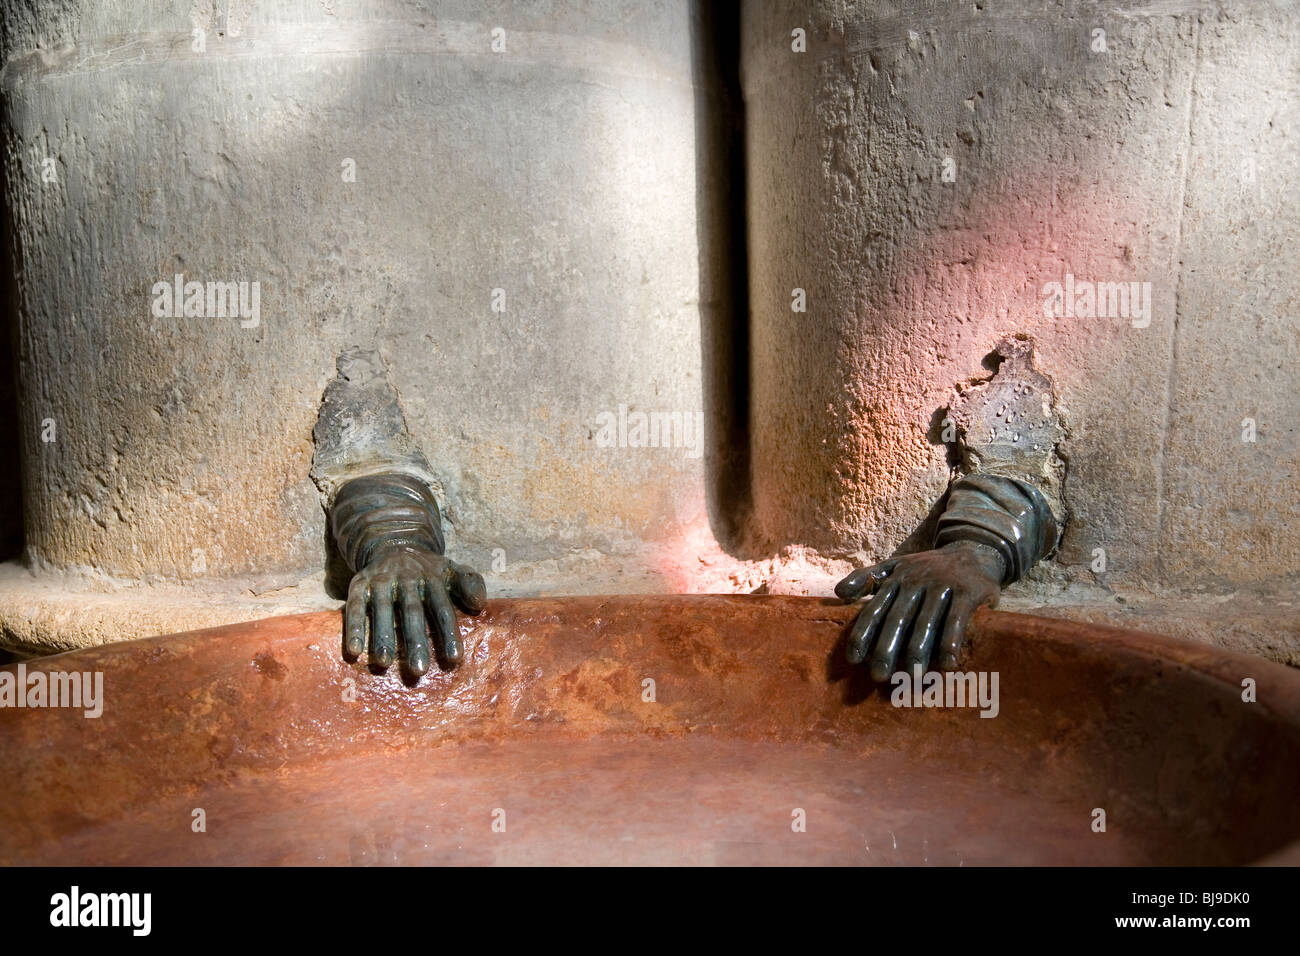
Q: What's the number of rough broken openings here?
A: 2